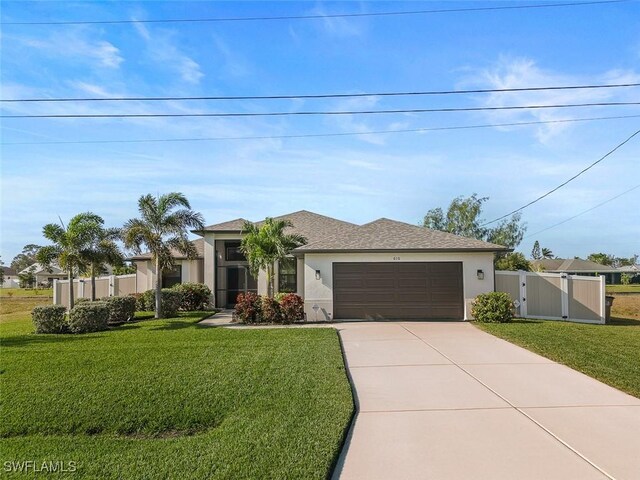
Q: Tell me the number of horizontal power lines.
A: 4